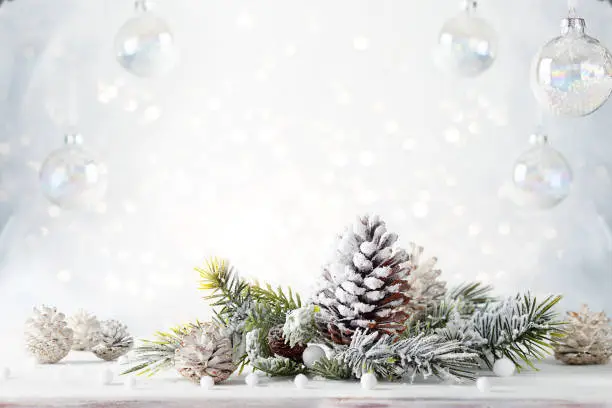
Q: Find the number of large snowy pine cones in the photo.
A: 1